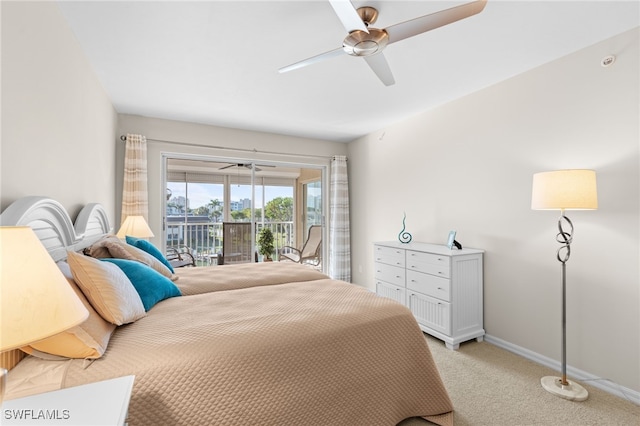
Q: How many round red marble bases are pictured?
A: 0